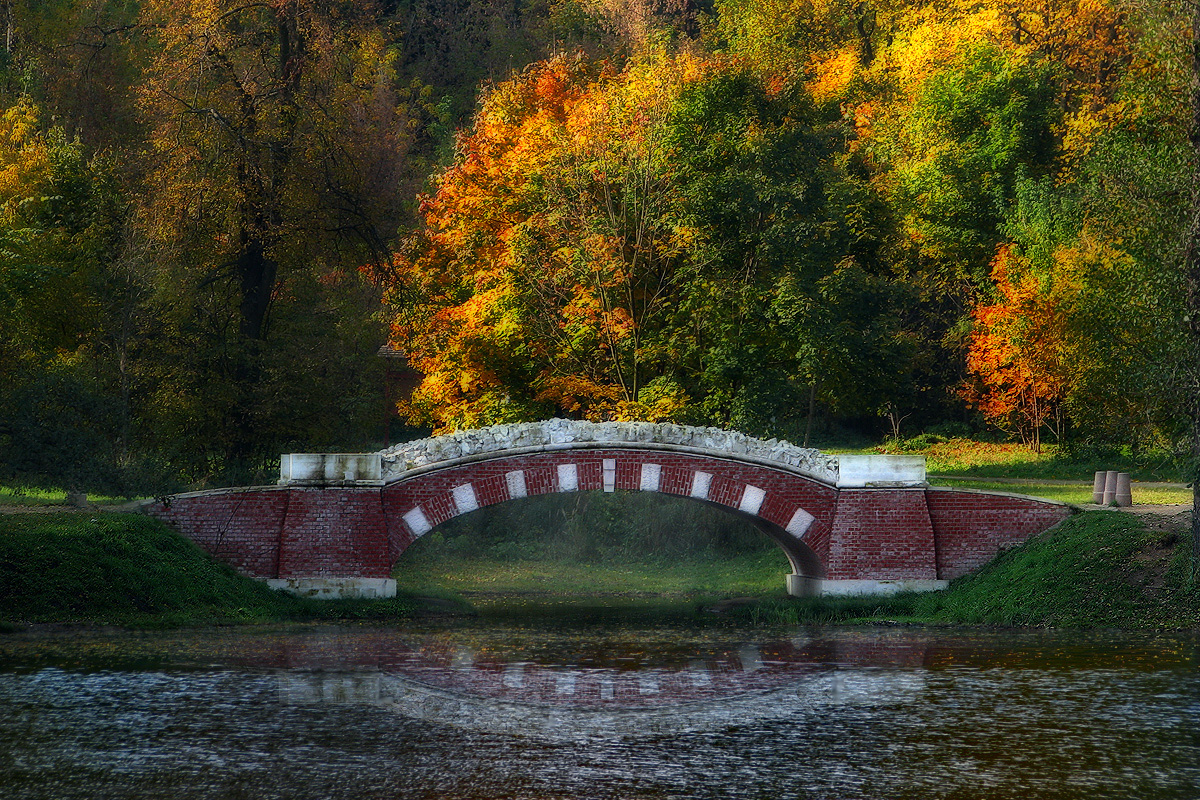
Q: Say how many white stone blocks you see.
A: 9